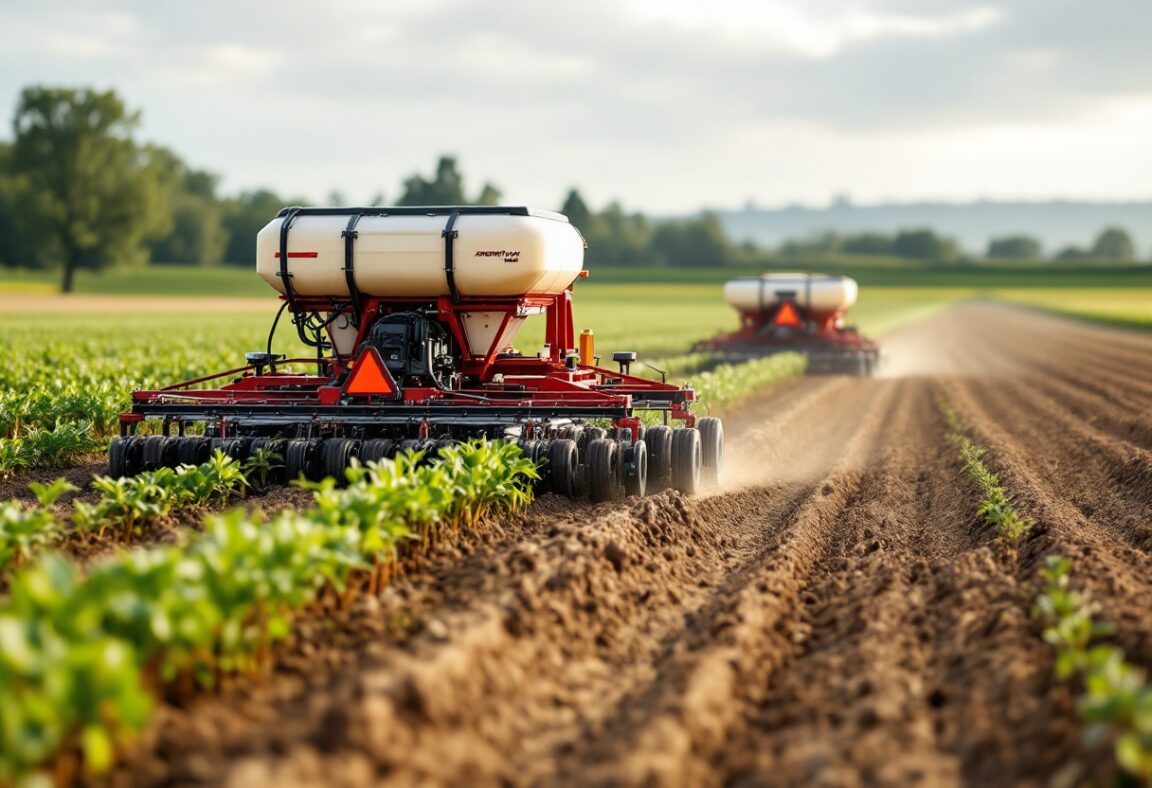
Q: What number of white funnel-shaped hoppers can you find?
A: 2